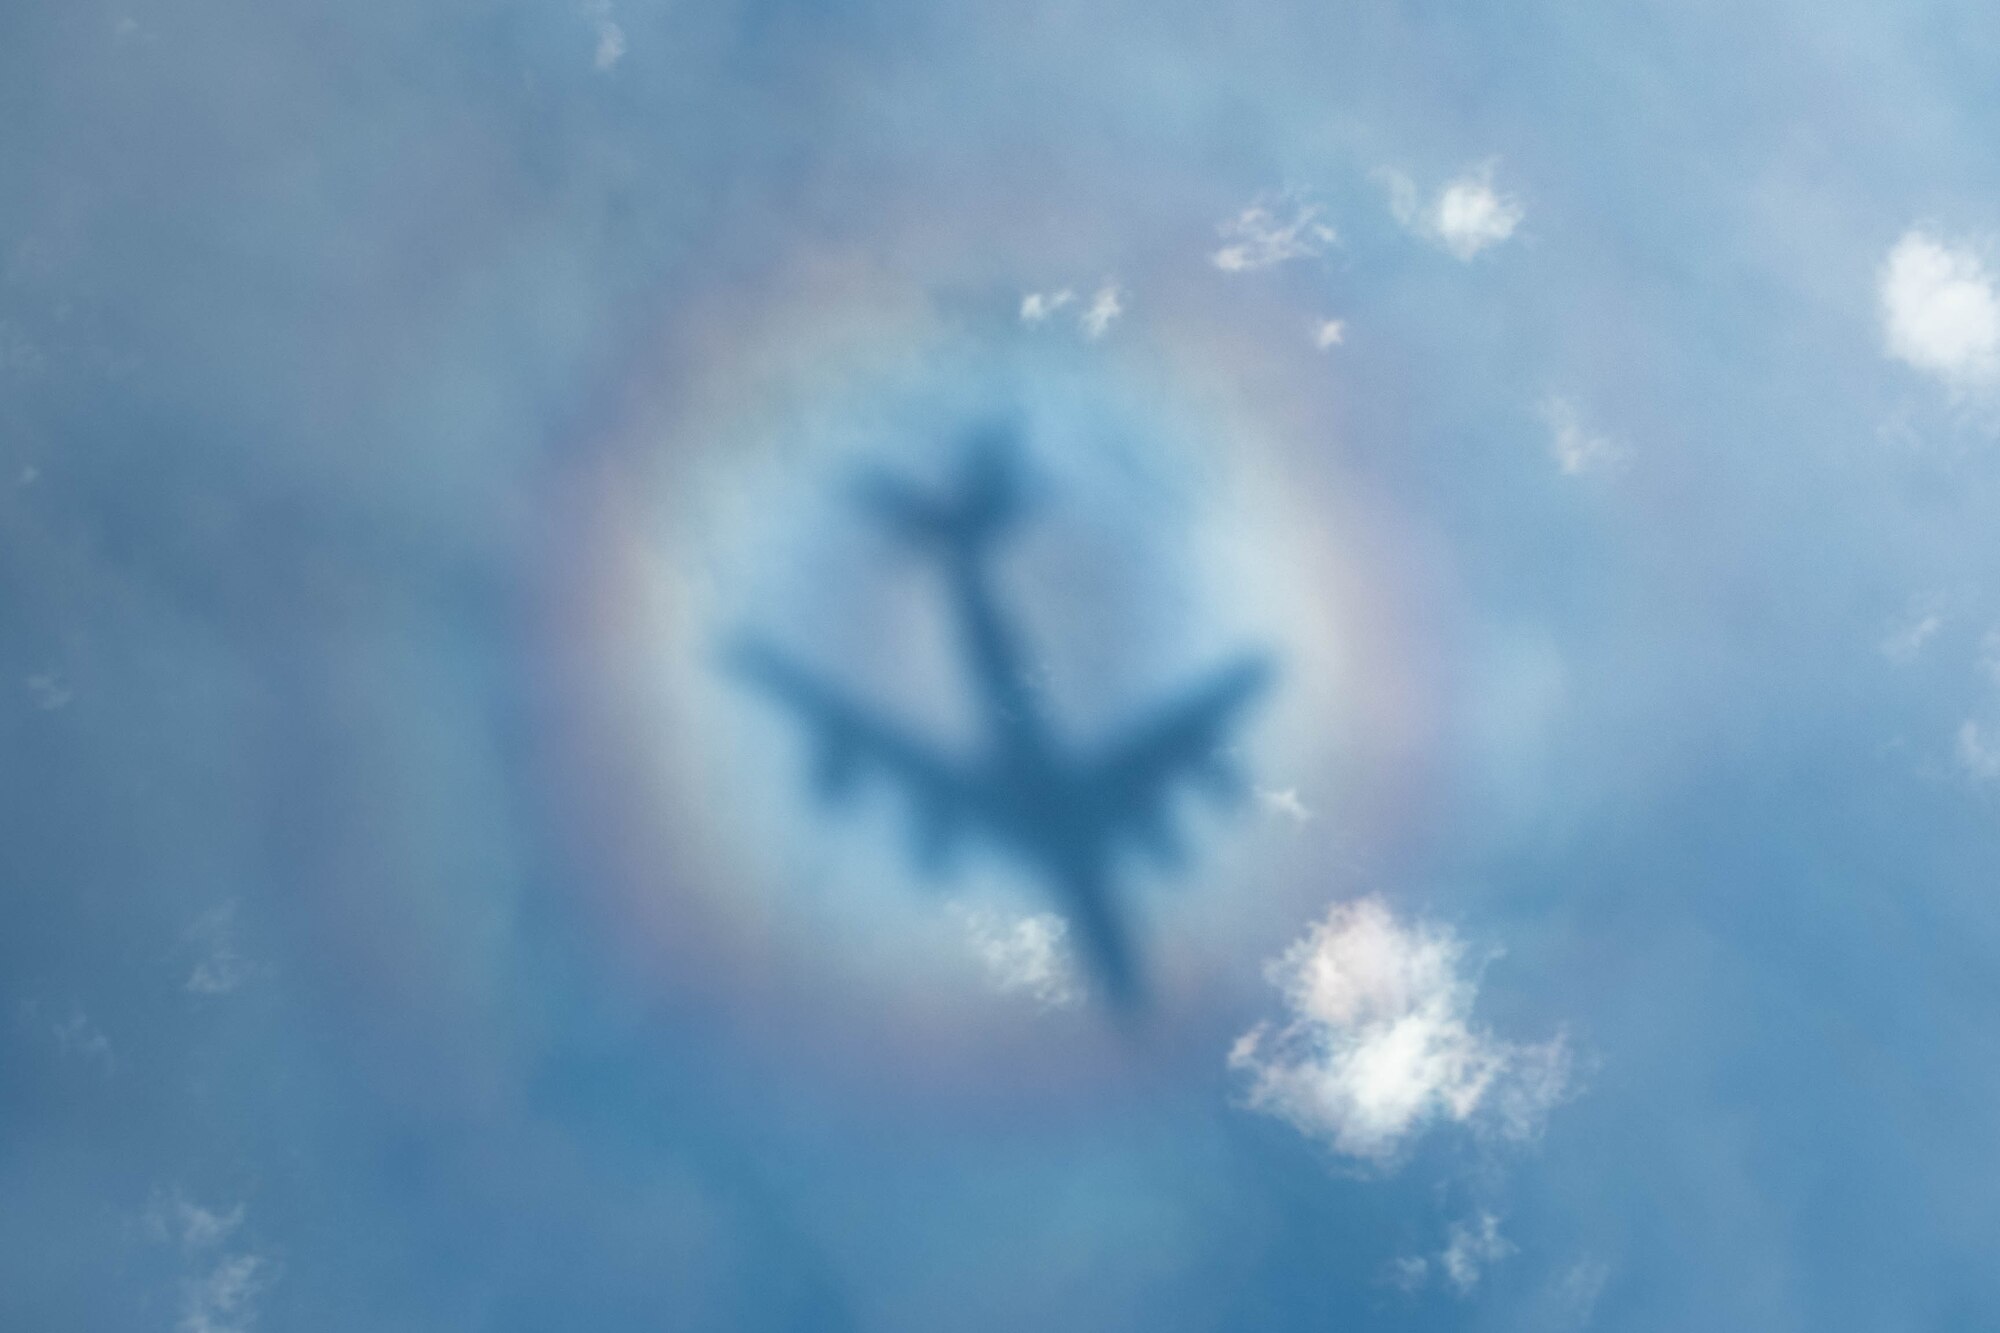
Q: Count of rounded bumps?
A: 4